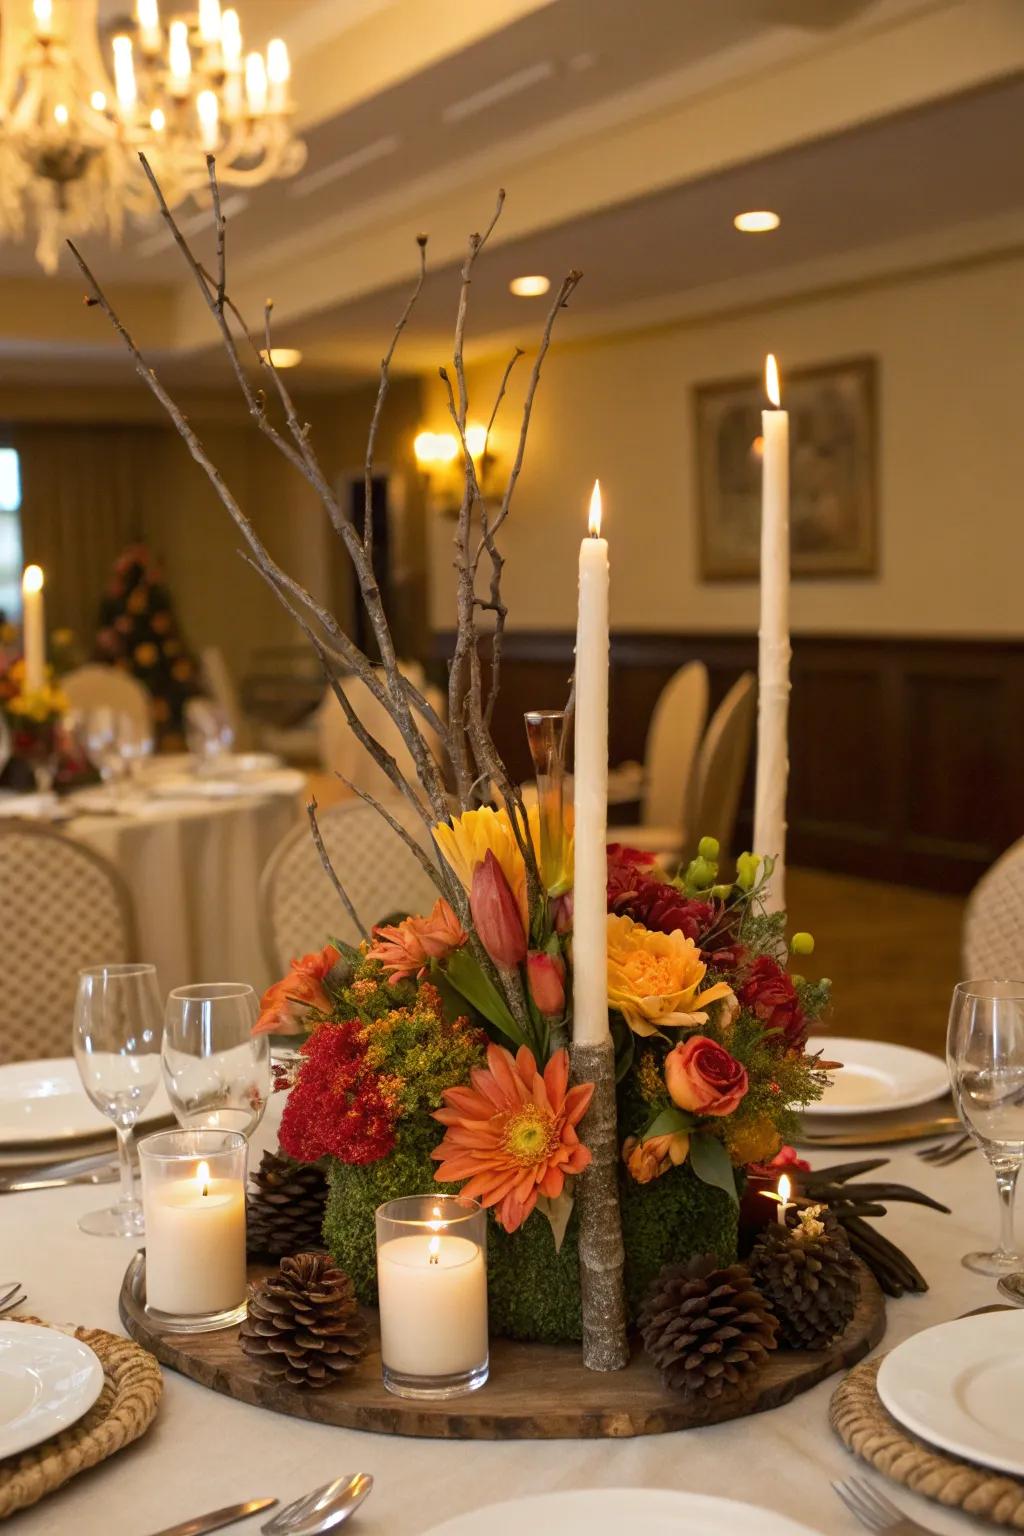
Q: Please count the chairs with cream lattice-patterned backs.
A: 3